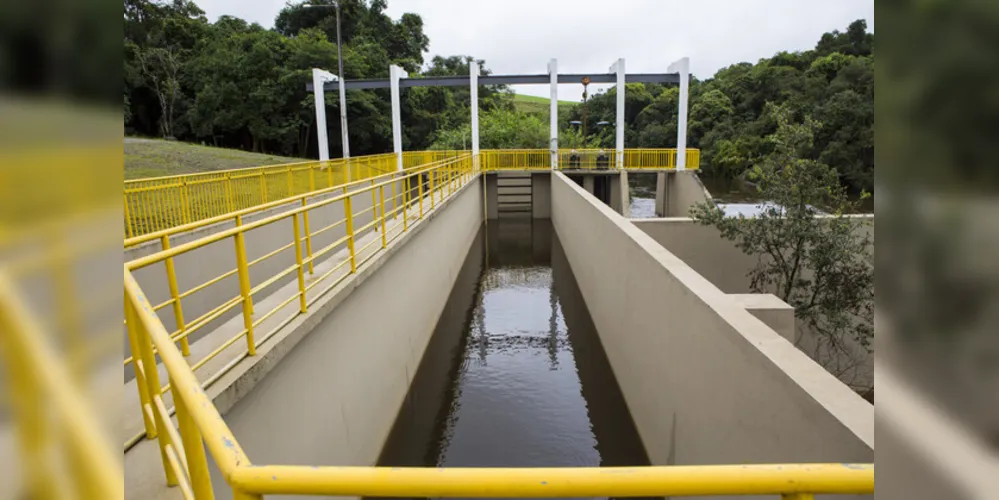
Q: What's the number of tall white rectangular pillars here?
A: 6